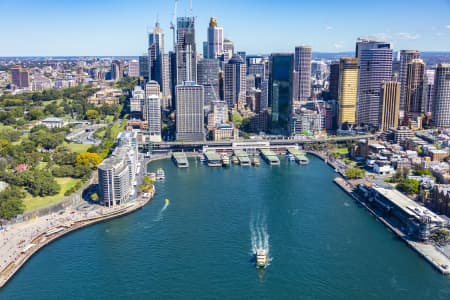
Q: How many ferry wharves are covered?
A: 5